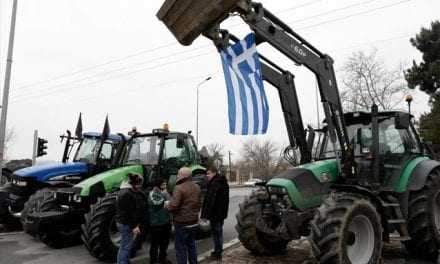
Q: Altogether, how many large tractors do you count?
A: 3